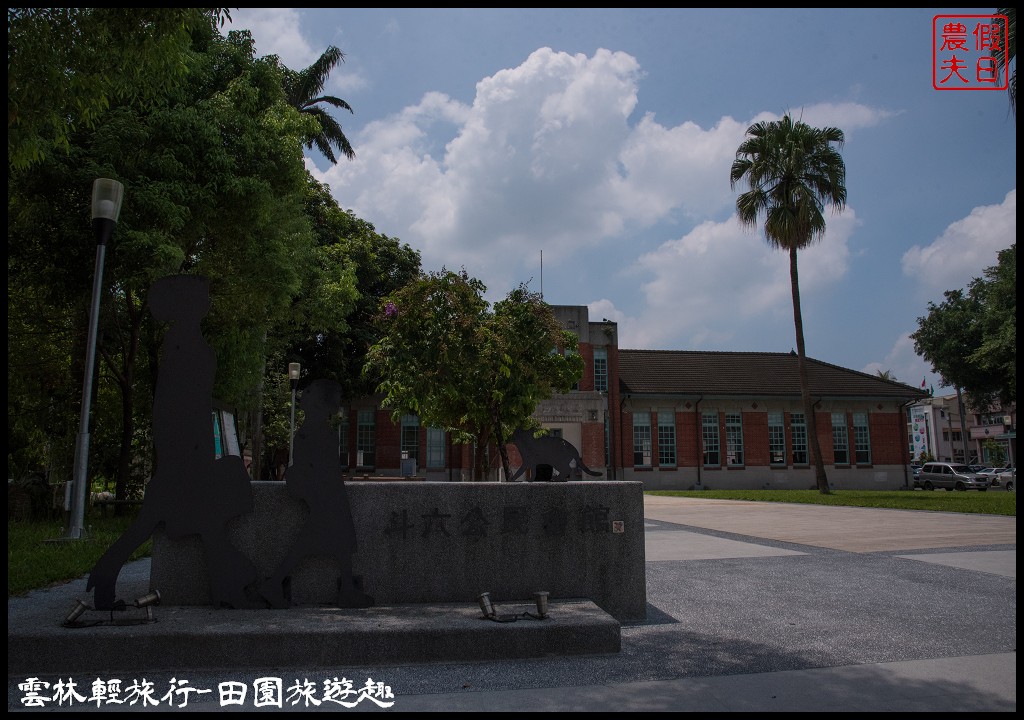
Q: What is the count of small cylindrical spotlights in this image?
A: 4